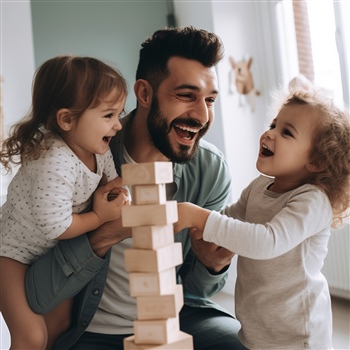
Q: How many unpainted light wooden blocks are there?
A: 9